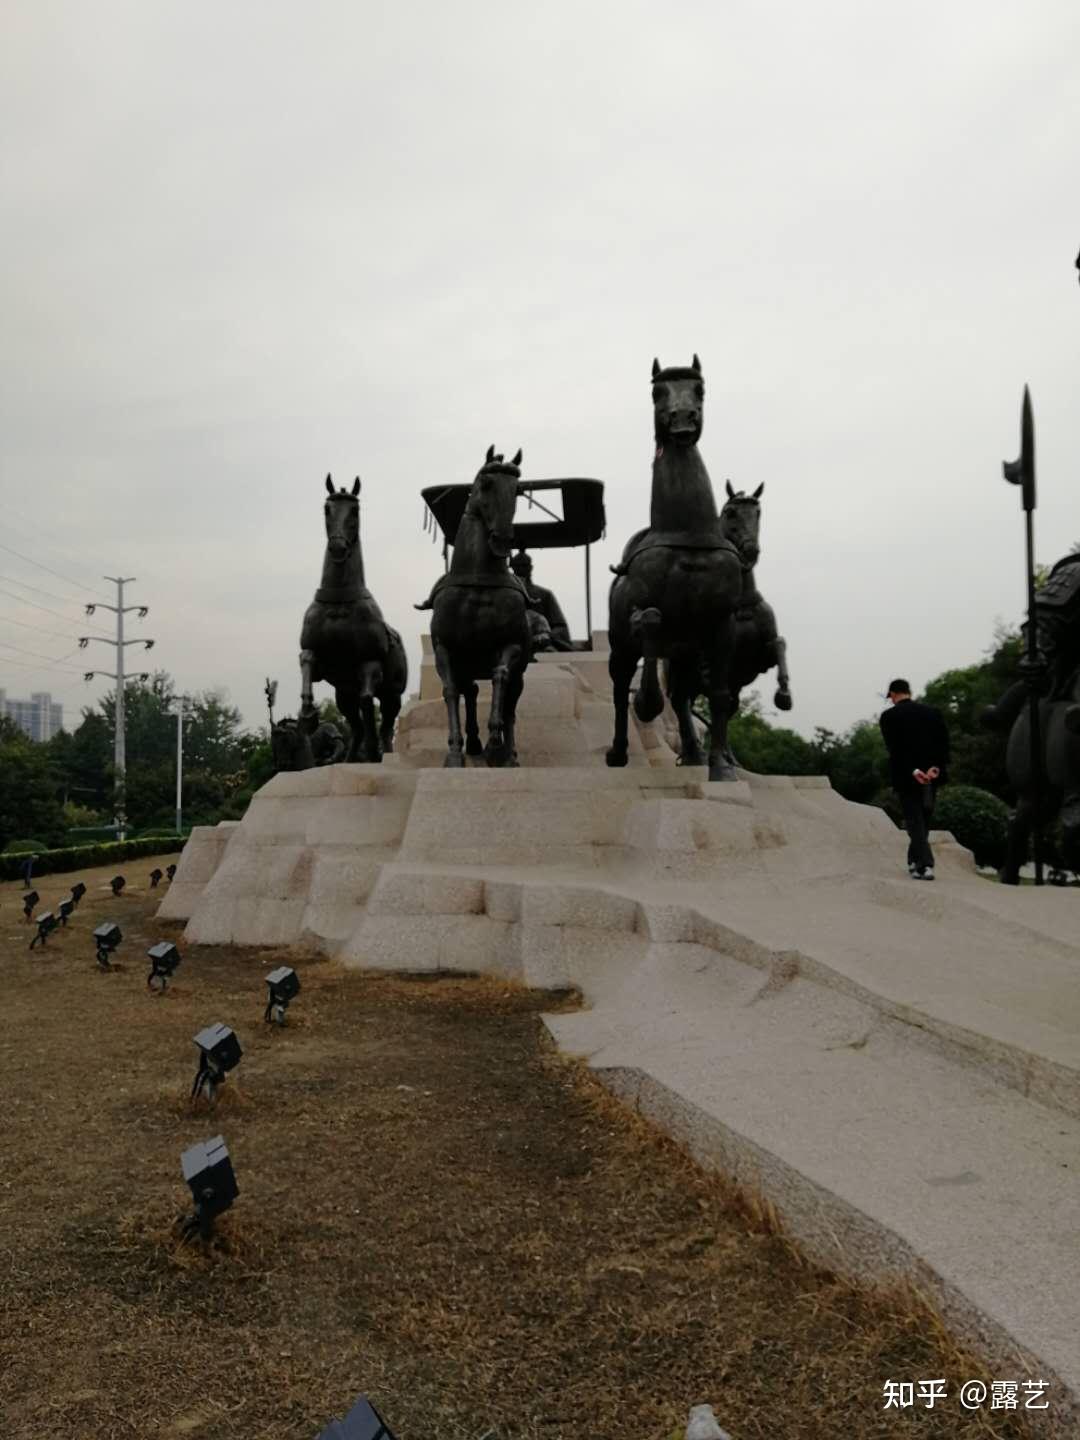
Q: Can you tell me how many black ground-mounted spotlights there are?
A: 13